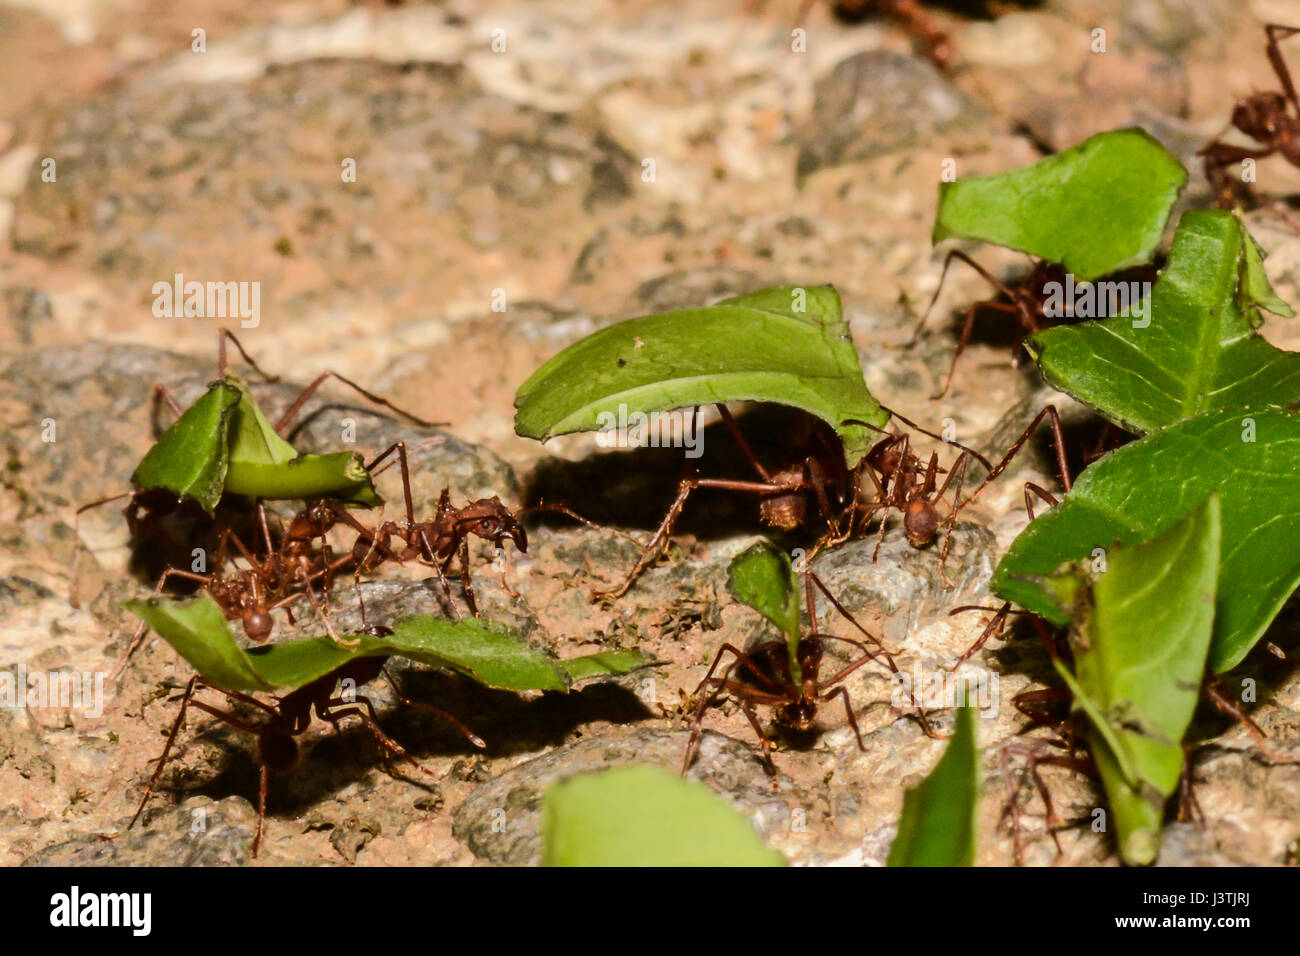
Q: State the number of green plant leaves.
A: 10